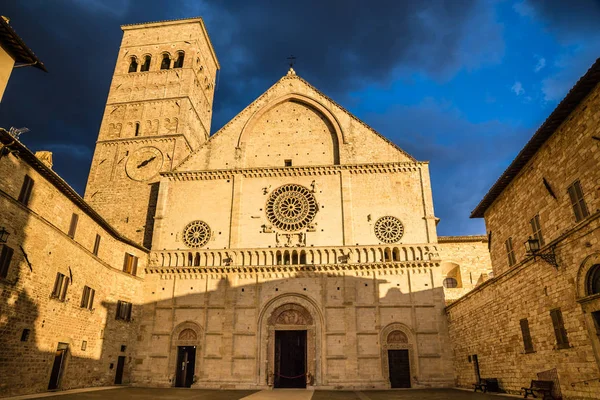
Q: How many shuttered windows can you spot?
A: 13